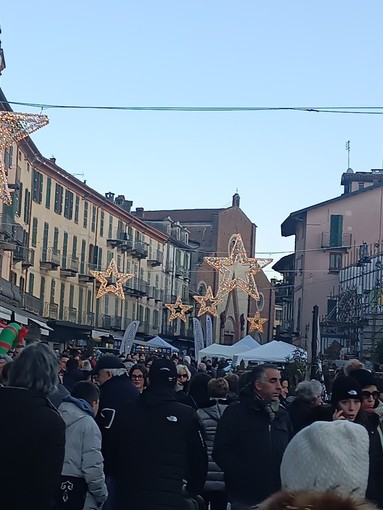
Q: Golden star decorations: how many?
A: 6